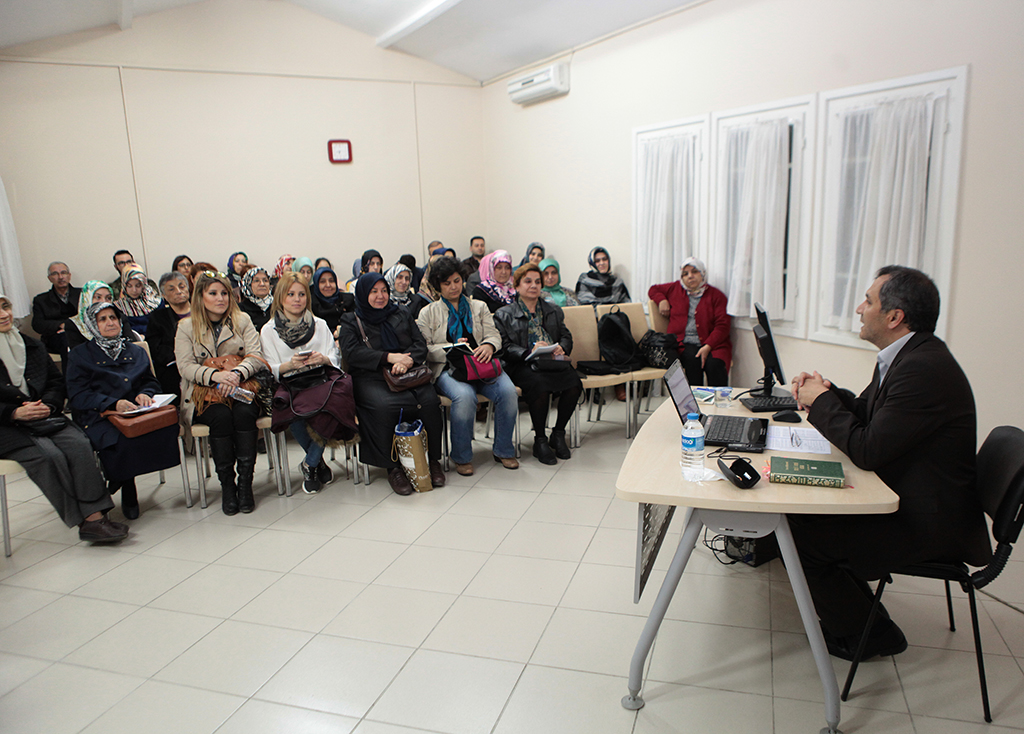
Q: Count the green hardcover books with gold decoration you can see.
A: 1